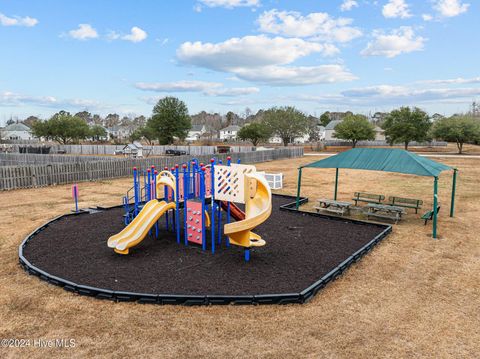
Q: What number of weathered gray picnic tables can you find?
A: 2